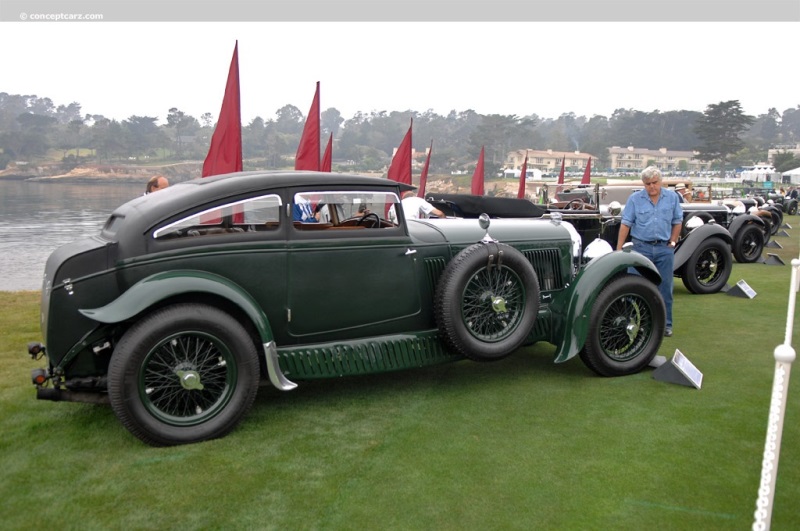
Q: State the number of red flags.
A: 9